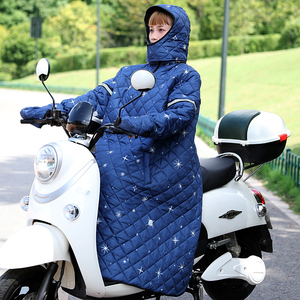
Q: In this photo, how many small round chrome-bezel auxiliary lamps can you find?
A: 2